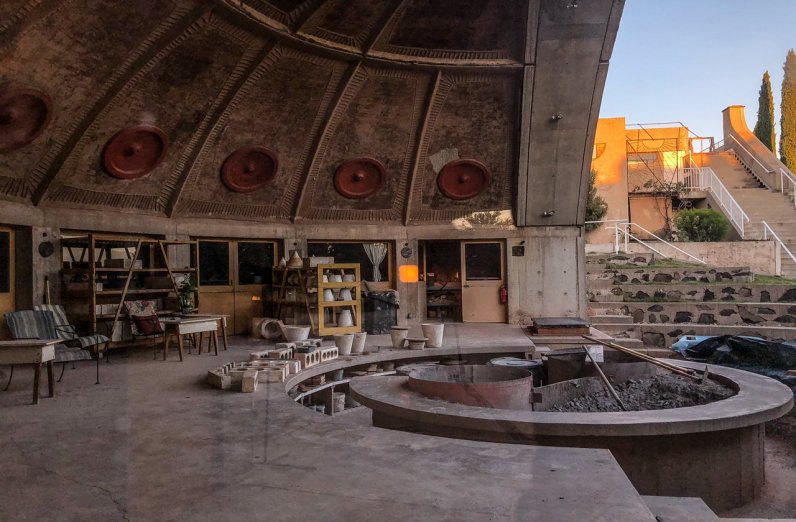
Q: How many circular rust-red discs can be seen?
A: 5